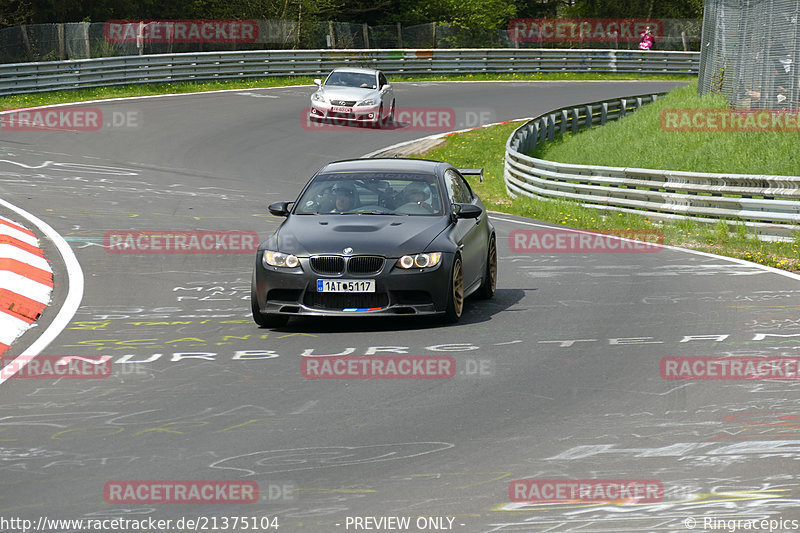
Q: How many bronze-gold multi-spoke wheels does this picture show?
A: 2